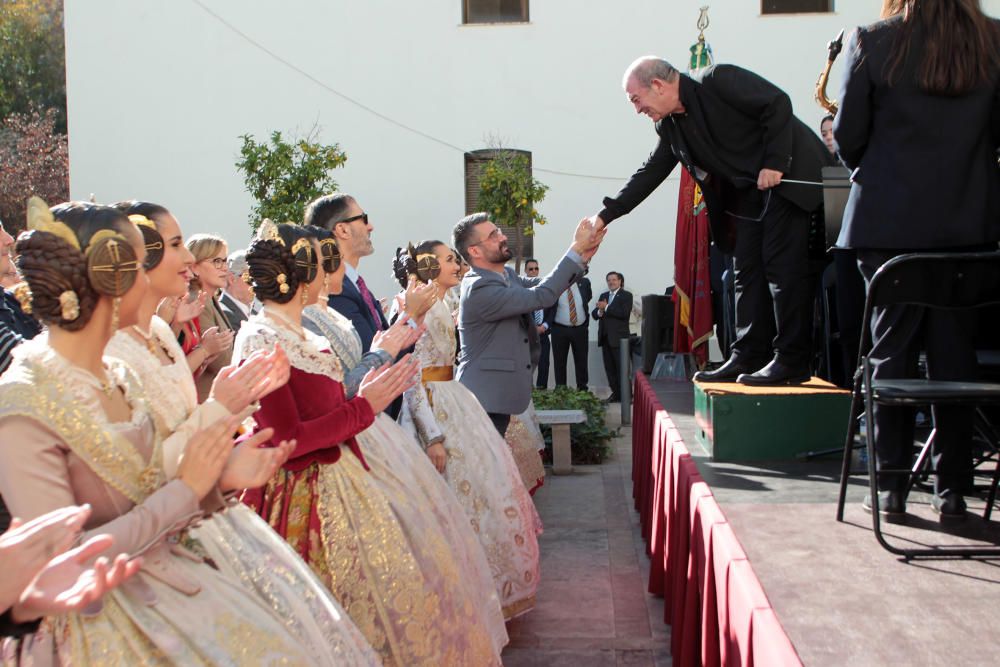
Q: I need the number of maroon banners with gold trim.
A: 1